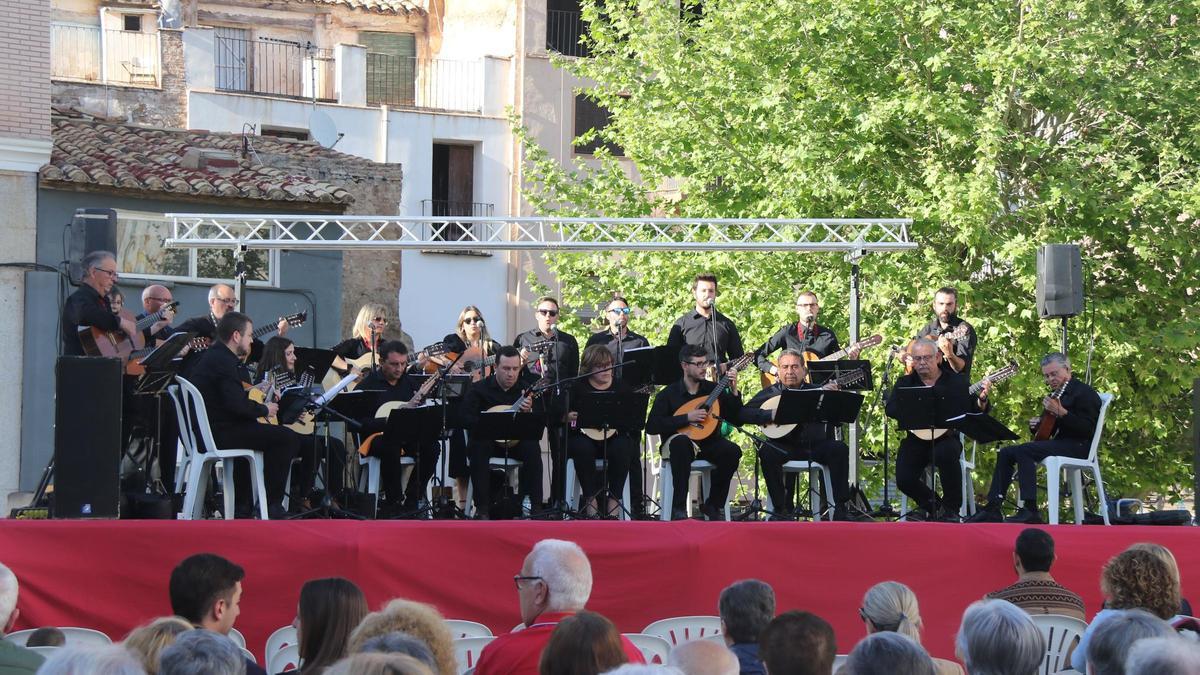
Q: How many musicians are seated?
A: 9